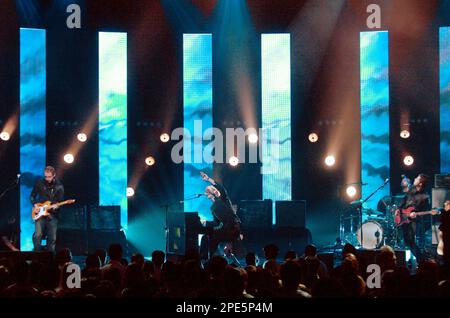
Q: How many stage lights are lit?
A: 13